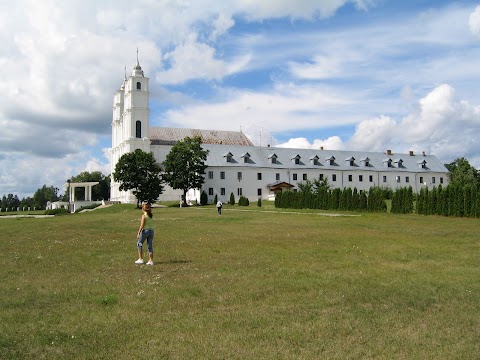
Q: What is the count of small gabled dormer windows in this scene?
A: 11